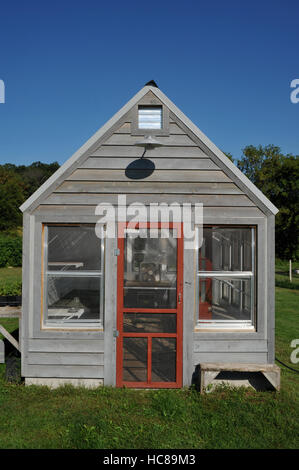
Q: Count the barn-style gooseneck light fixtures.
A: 1